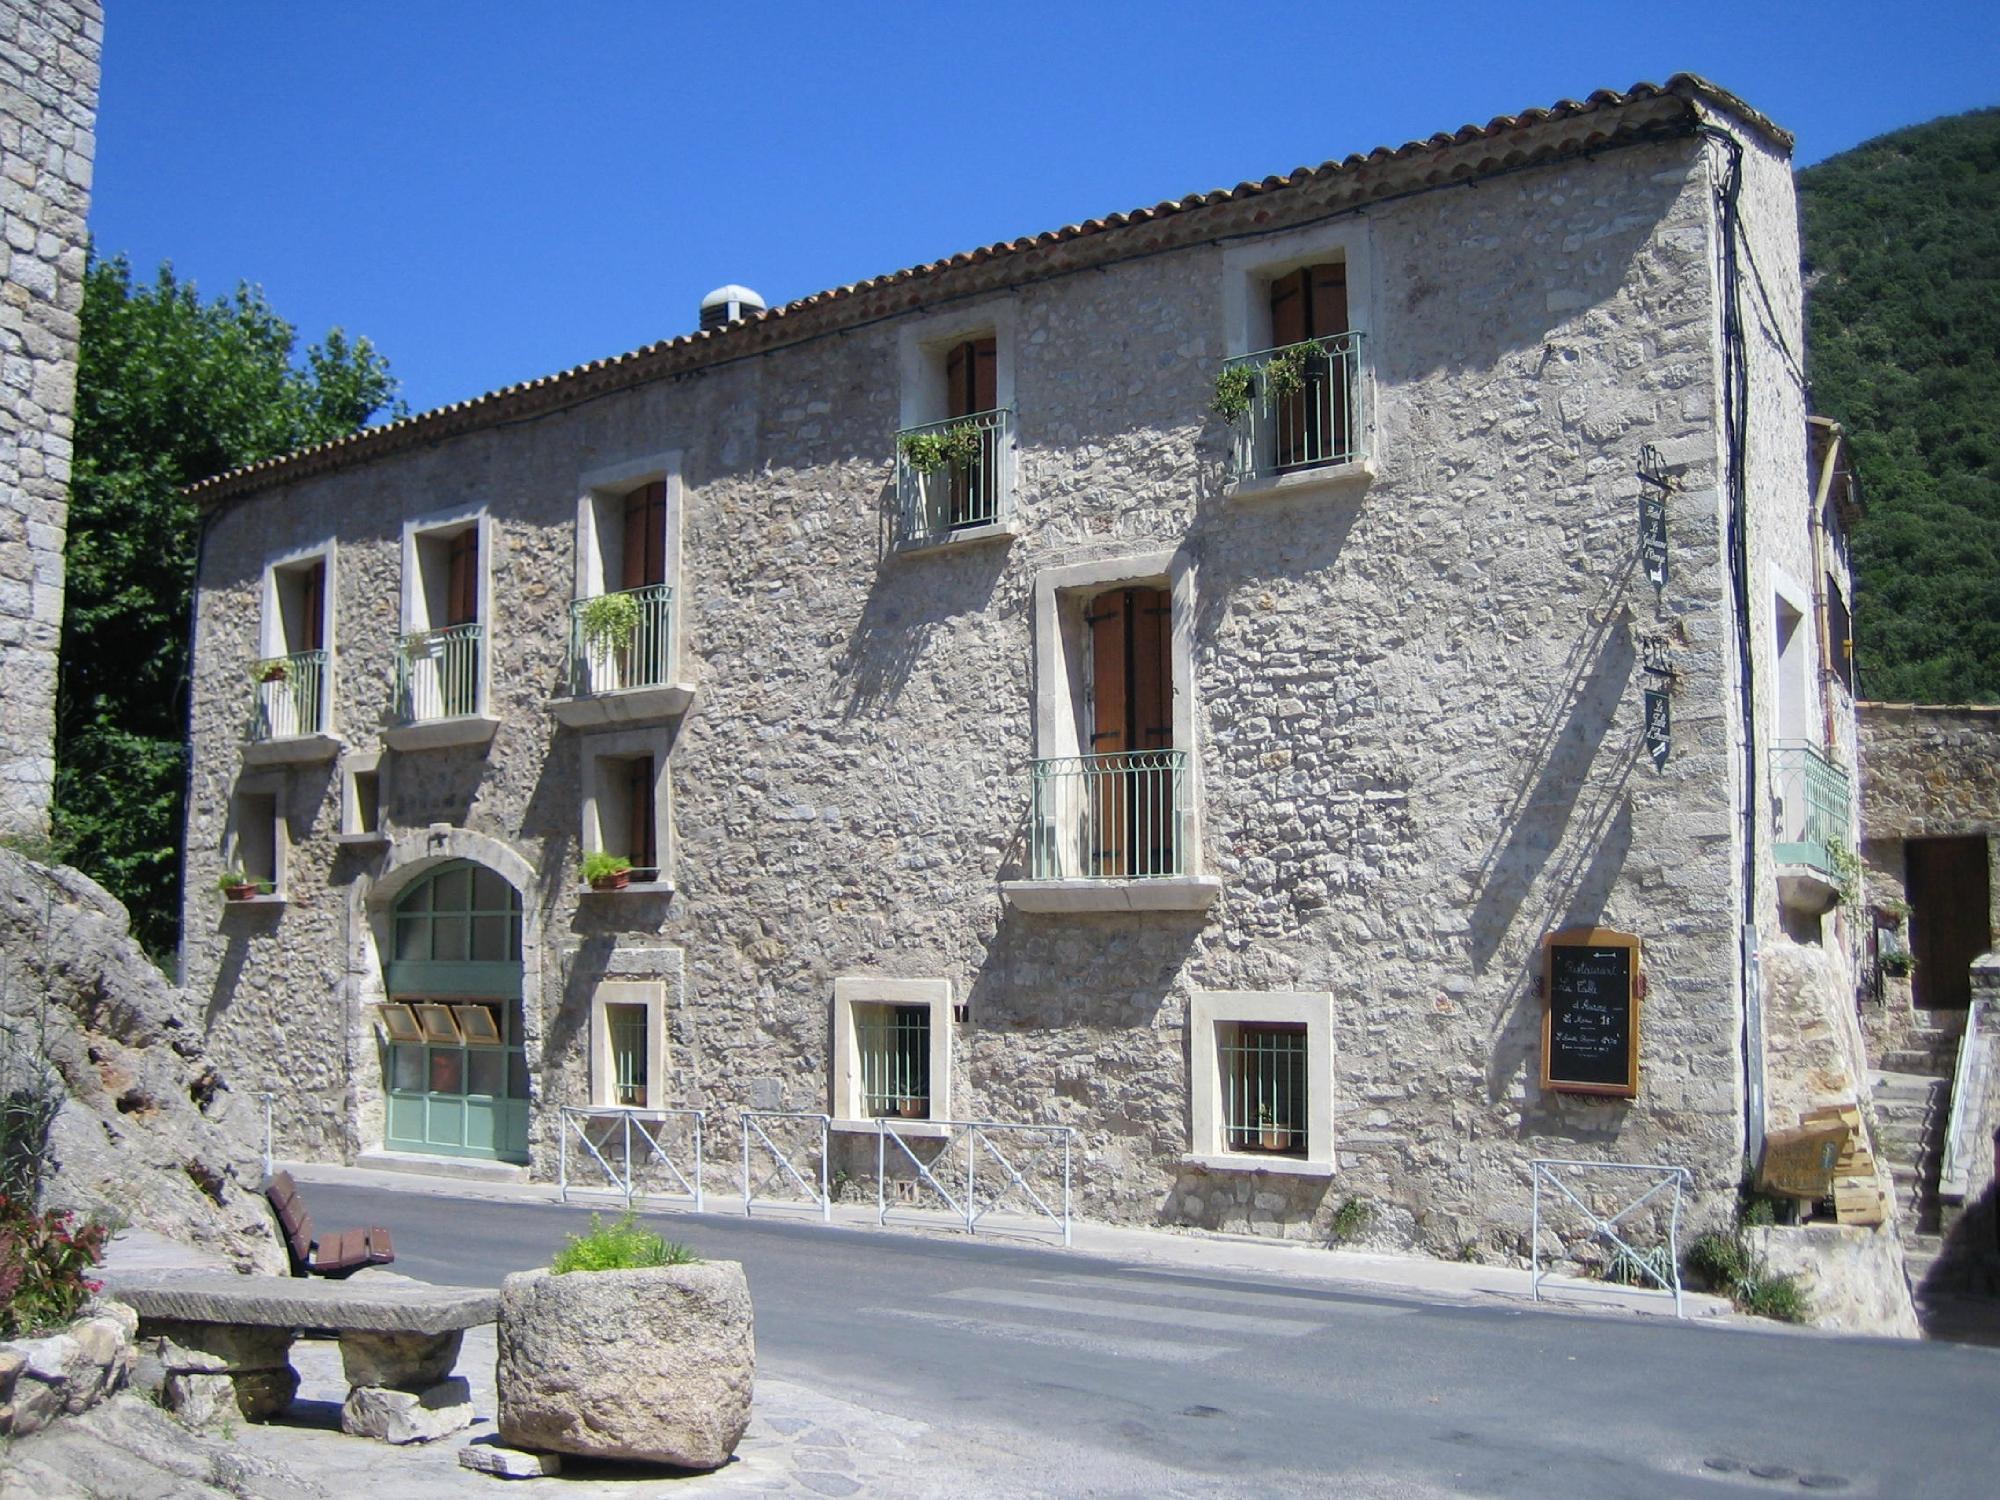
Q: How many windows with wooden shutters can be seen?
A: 7